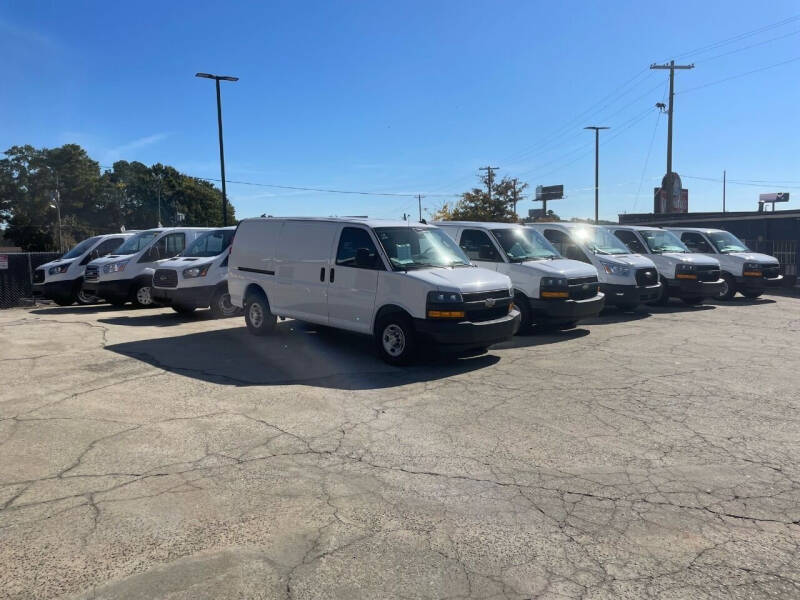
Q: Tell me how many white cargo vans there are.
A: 8